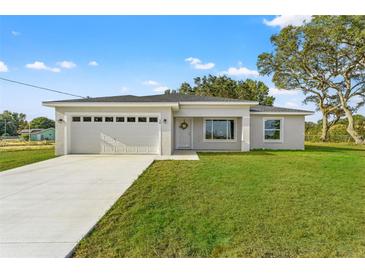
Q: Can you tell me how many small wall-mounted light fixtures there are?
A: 2